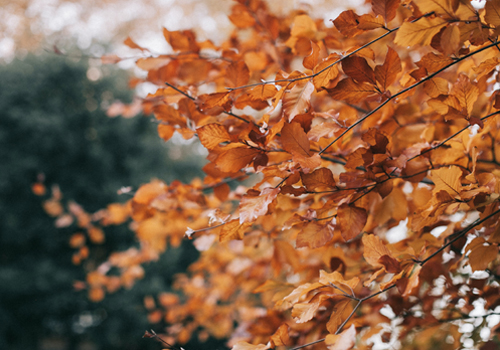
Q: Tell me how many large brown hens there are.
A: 0